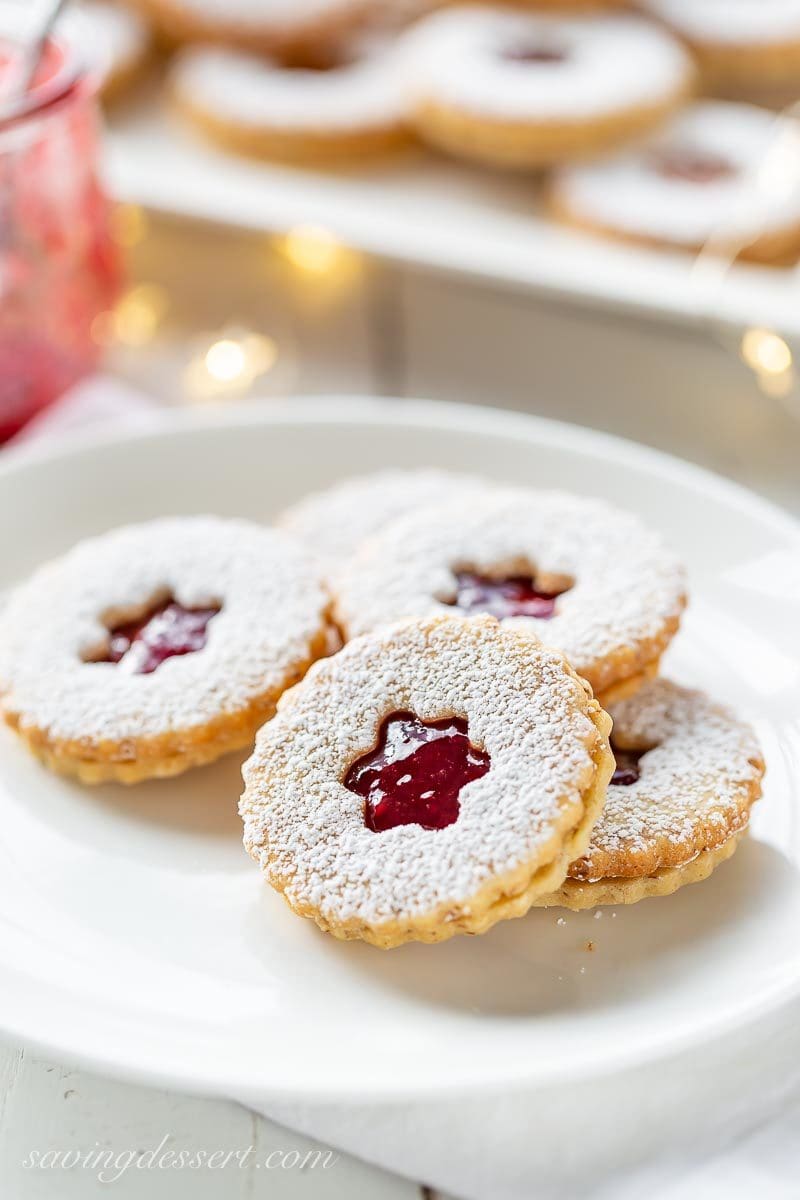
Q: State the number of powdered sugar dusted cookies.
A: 11